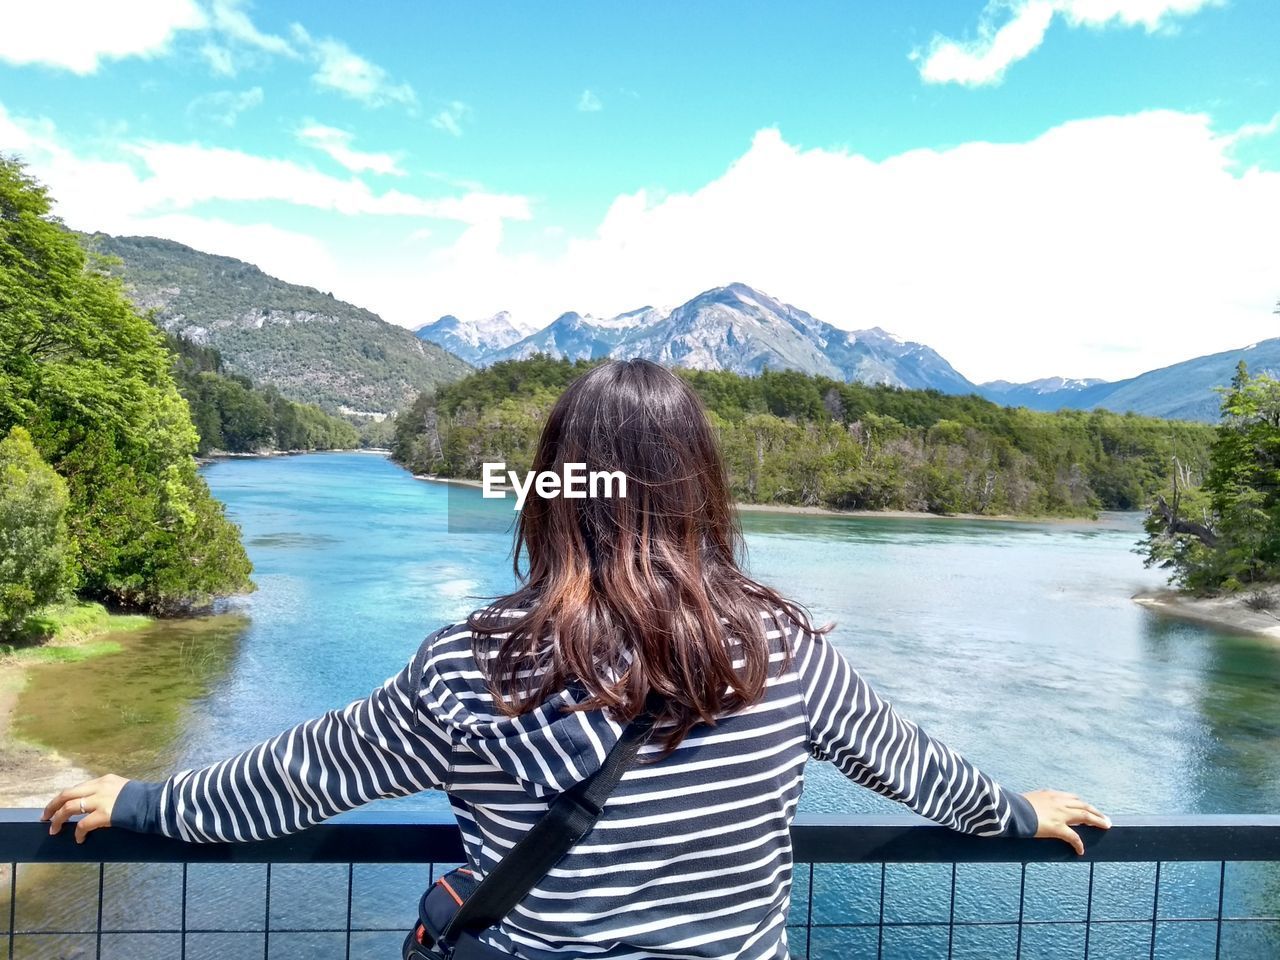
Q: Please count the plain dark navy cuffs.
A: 2